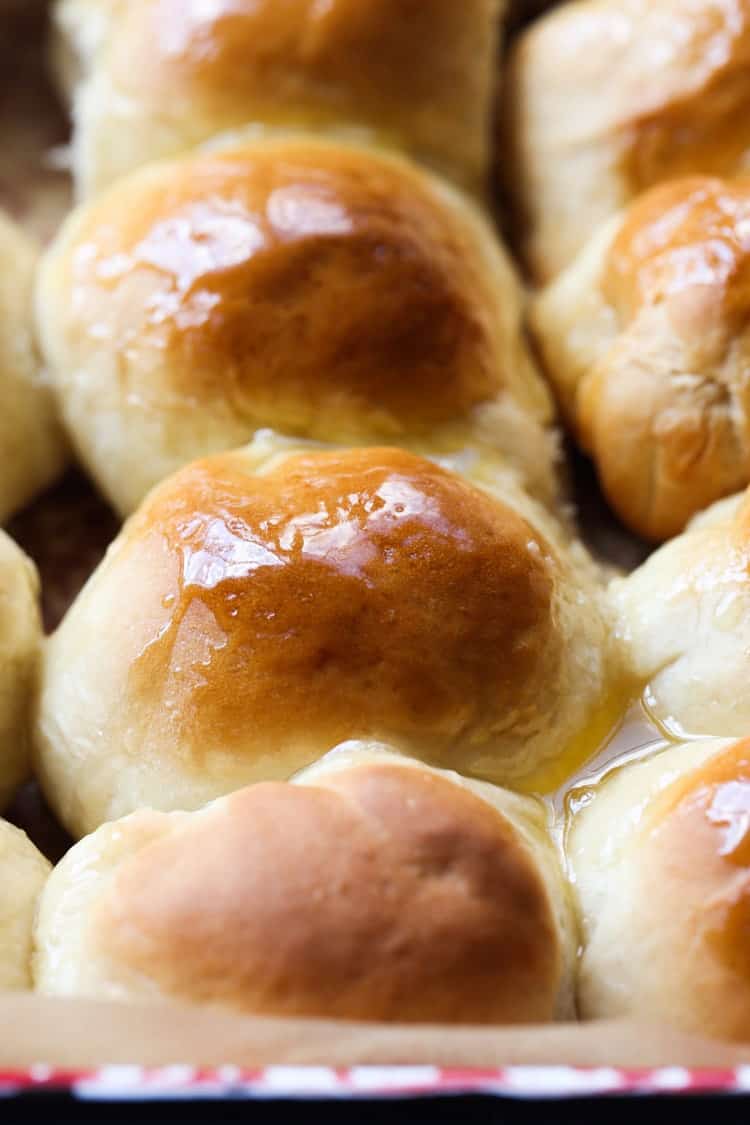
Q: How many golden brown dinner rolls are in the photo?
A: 11